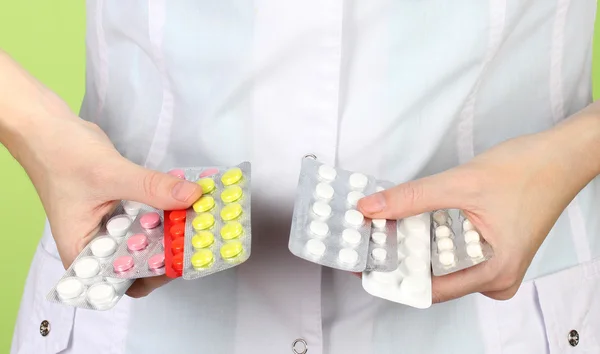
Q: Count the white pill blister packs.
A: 5